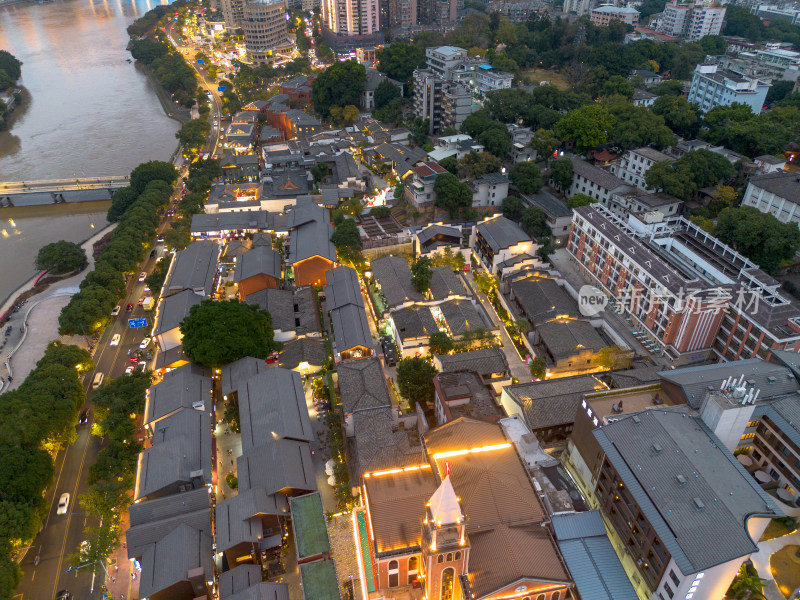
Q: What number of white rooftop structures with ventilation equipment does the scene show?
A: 1